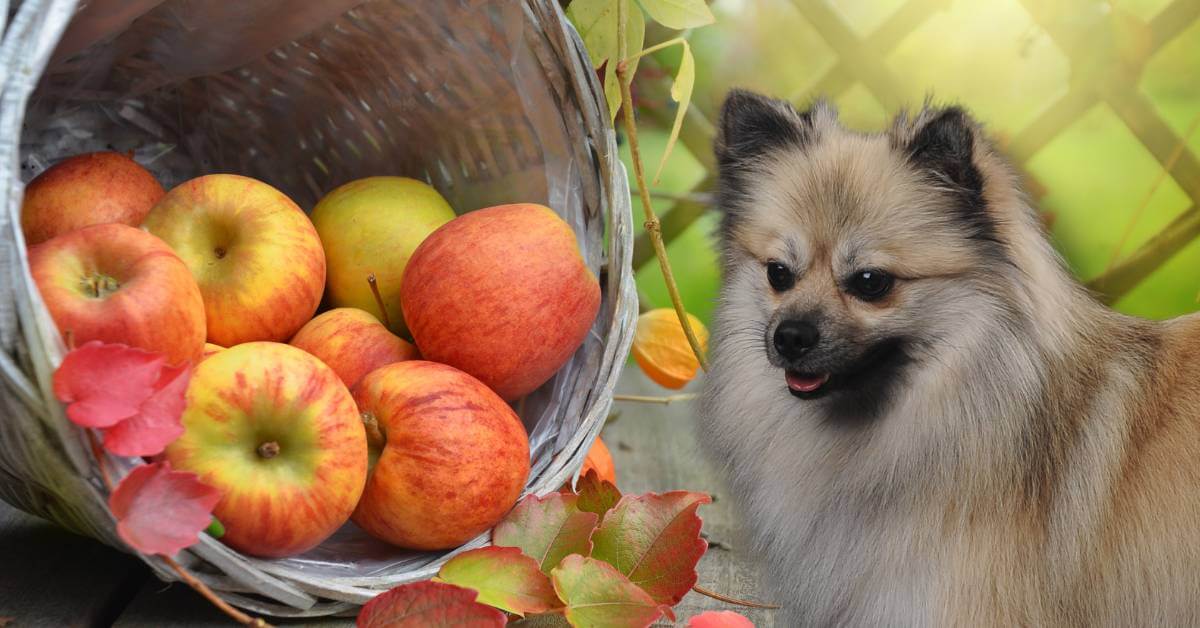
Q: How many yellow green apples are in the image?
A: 1